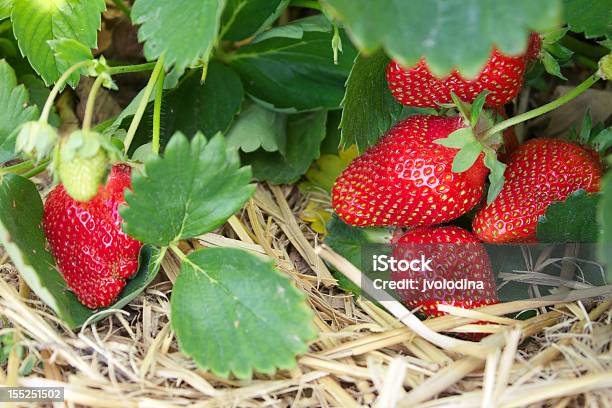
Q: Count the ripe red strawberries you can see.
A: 5